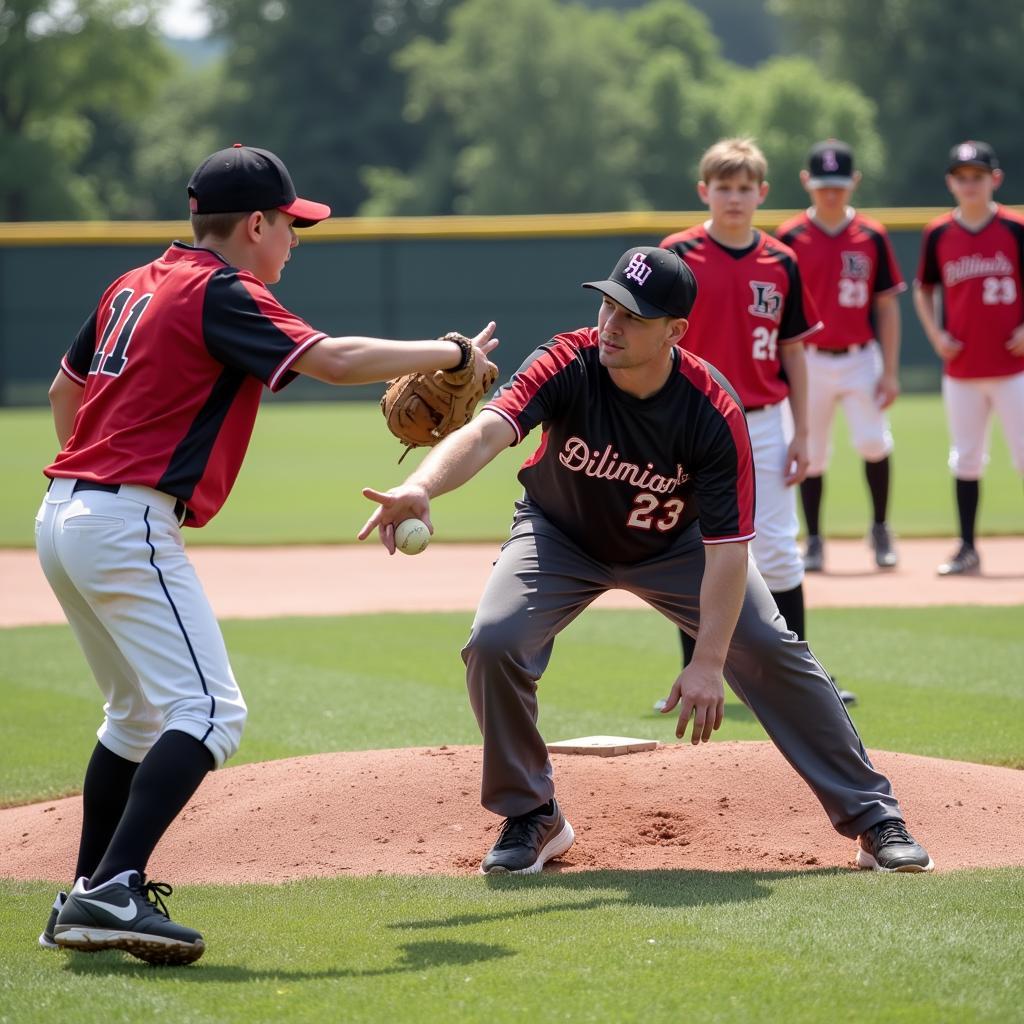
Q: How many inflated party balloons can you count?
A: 0